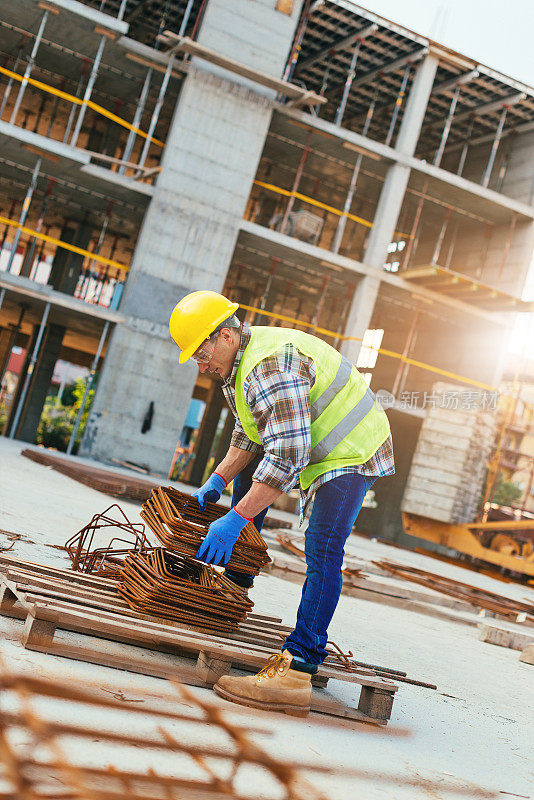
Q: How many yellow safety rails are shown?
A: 4